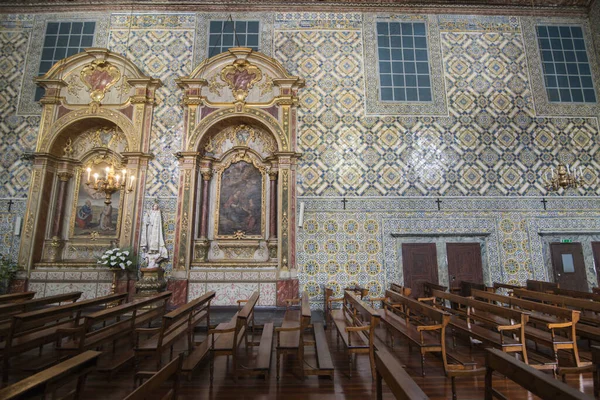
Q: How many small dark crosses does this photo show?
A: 4